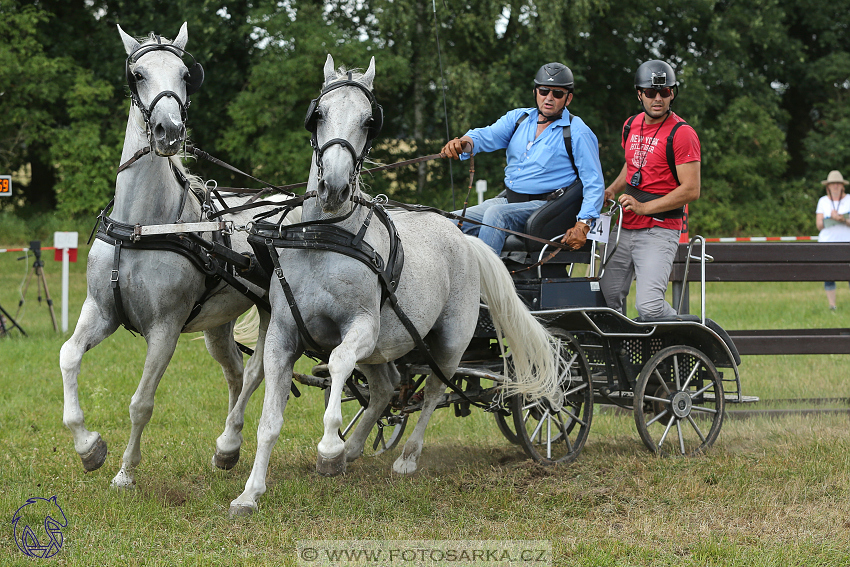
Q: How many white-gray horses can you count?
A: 2